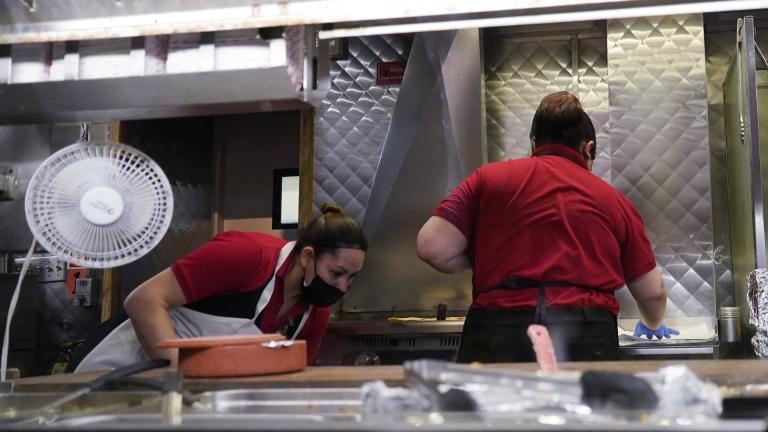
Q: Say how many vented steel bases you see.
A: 1